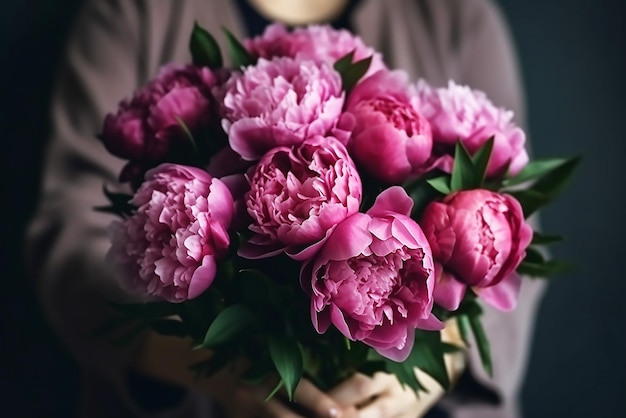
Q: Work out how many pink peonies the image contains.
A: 9